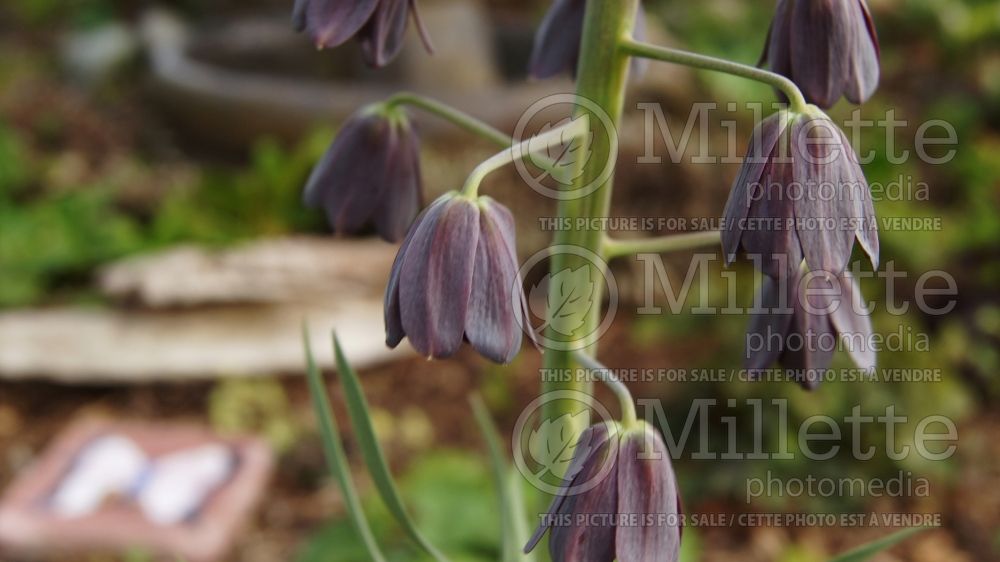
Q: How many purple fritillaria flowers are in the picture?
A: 8